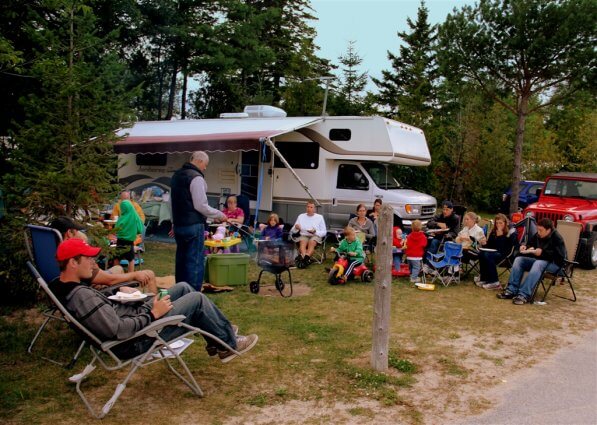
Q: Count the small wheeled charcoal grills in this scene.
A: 1